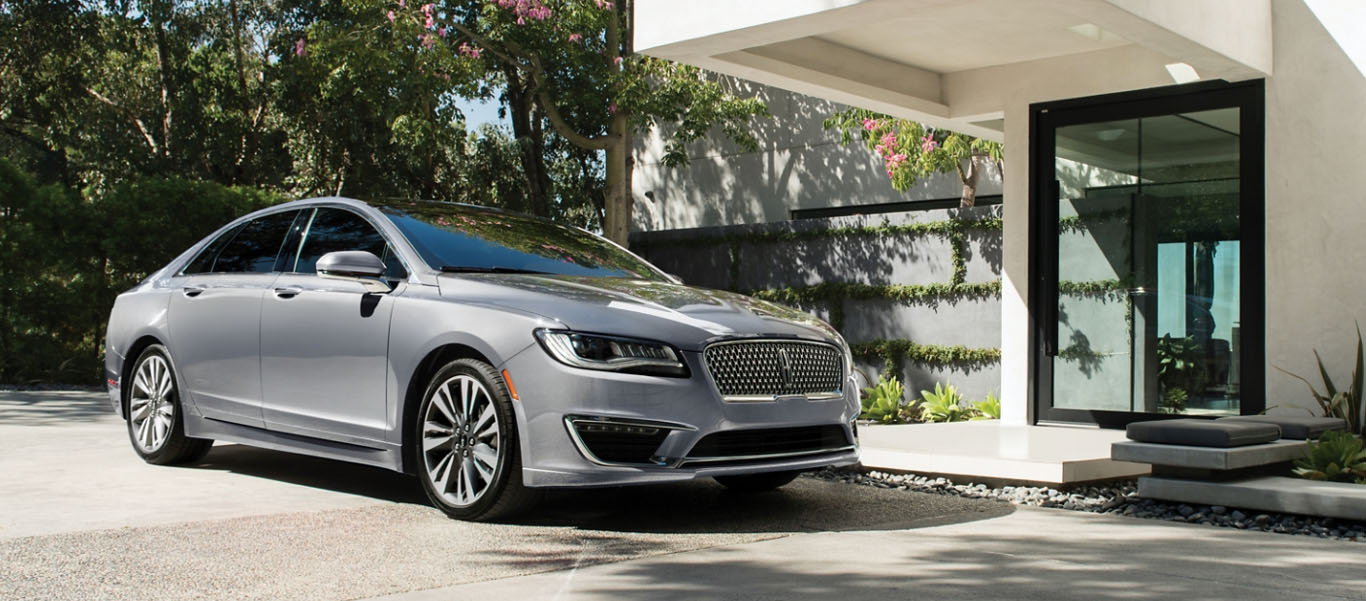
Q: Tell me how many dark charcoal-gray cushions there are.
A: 2